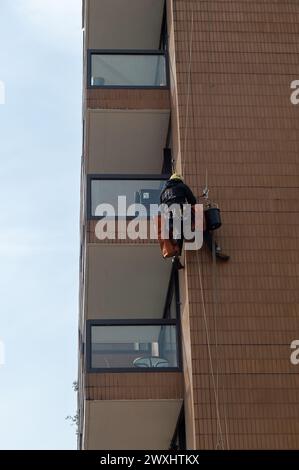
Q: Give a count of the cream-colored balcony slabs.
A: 4